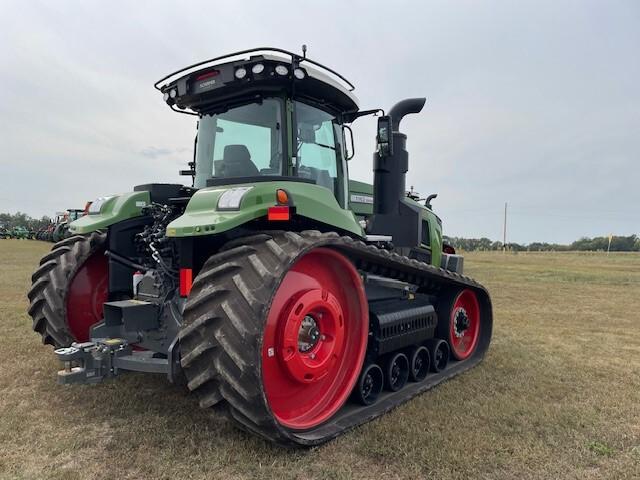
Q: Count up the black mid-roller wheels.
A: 4